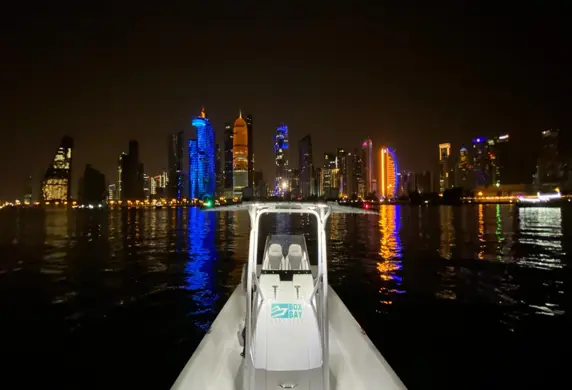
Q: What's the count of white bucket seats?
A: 2